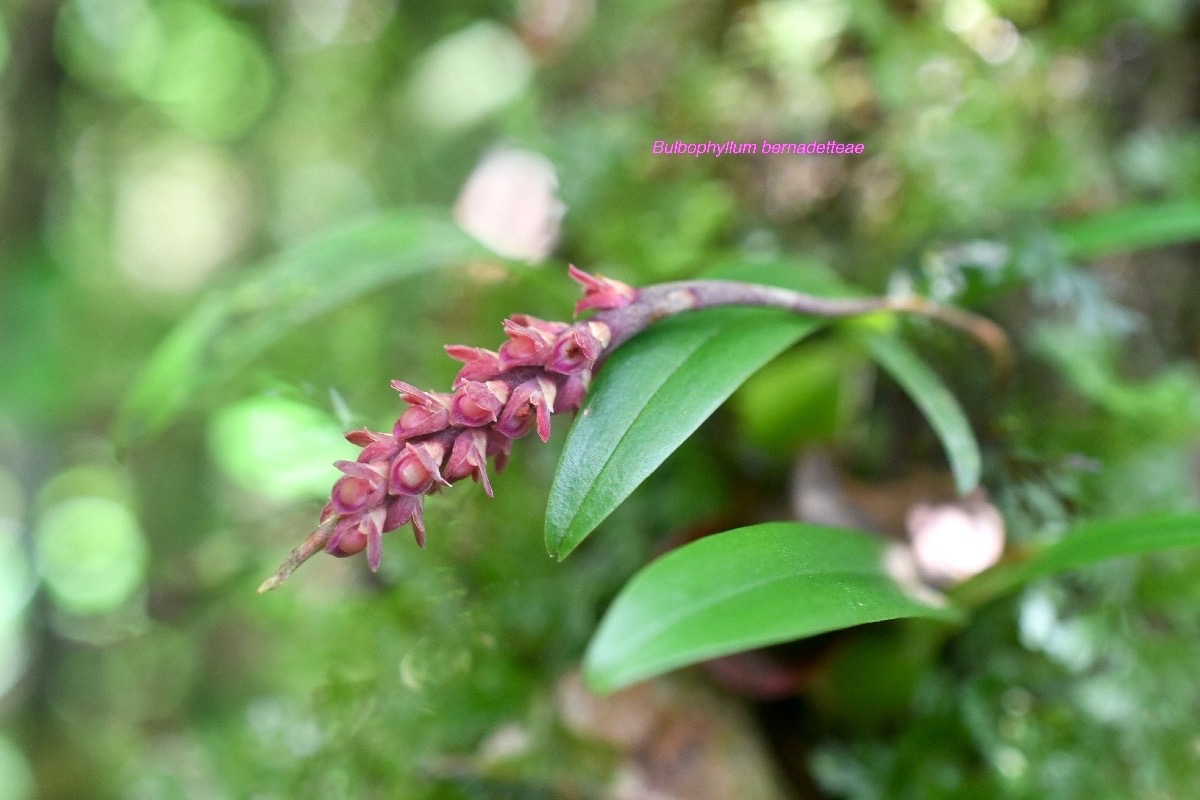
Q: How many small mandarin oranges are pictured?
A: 0